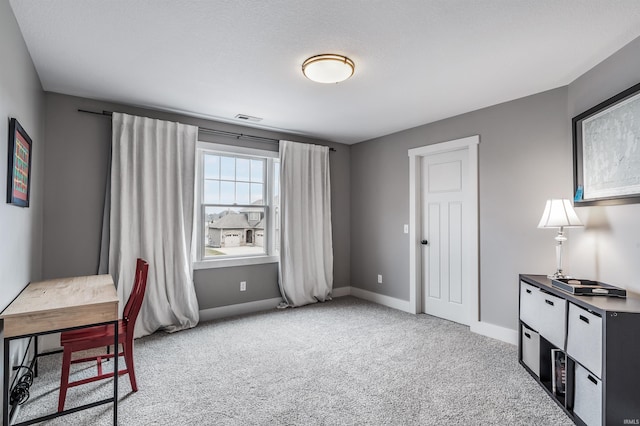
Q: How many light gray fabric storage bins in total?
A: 5